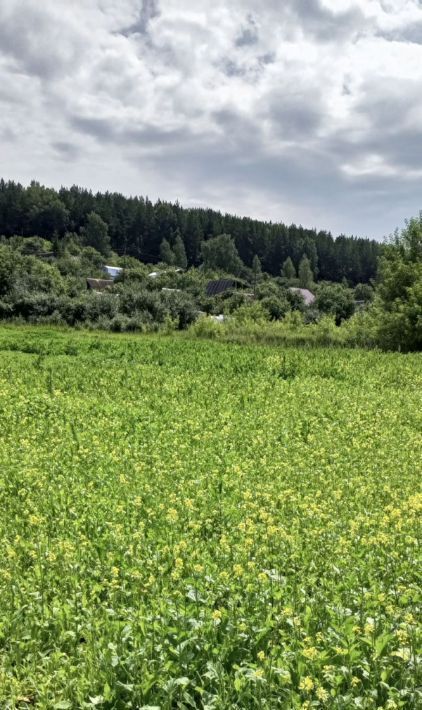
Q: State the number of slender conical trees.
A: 5